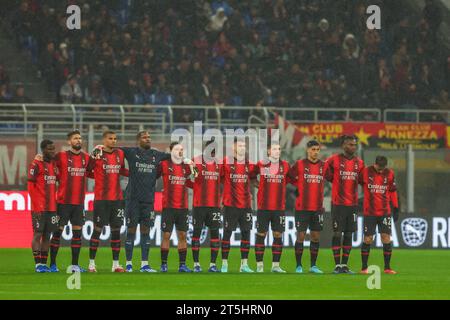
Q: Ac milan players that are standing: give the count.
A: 11